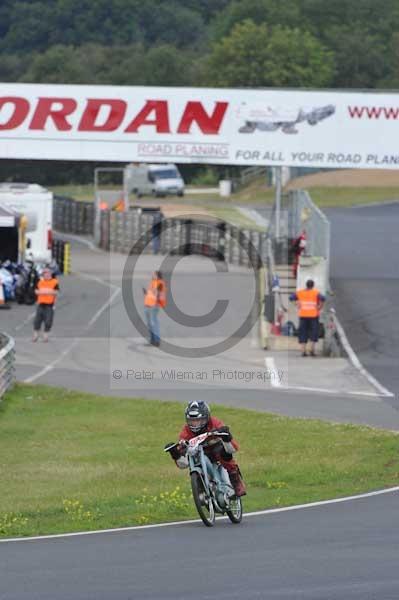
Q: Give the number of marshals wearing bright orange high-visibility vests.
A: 3